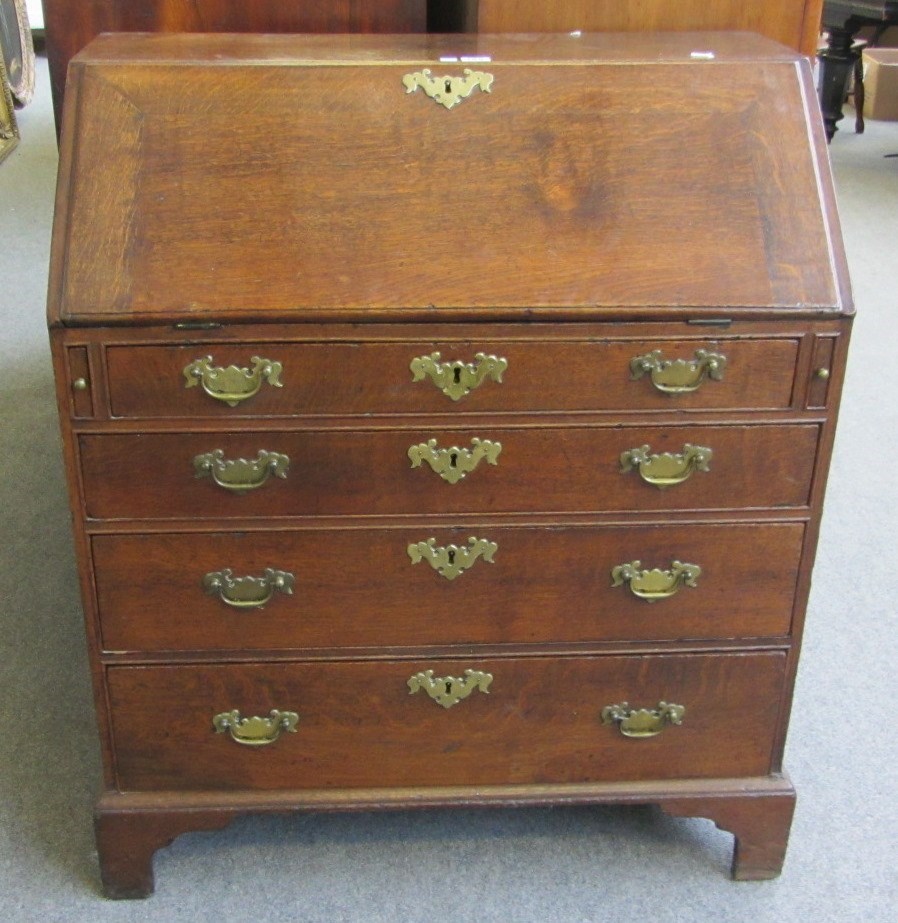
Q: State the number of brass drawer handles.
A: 8